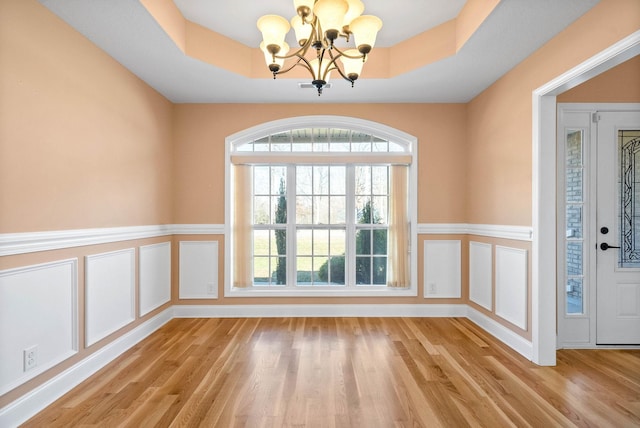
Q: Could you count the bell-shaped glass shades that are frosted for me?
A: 9